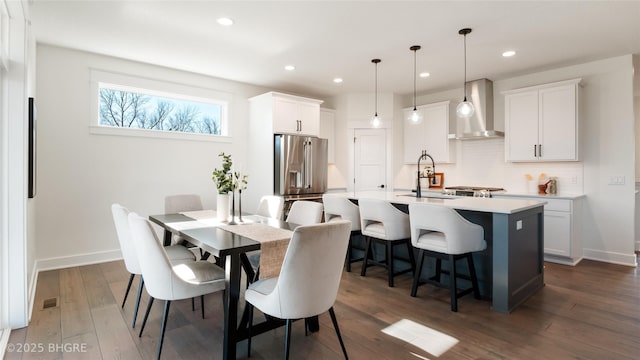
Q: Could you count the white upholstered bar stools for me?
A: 3